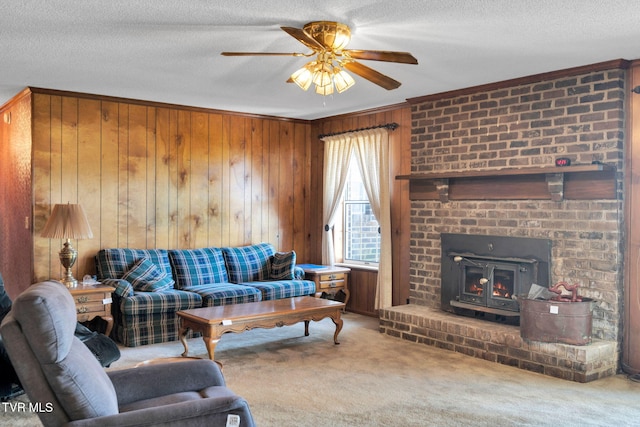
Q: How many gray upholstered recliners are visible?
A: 1